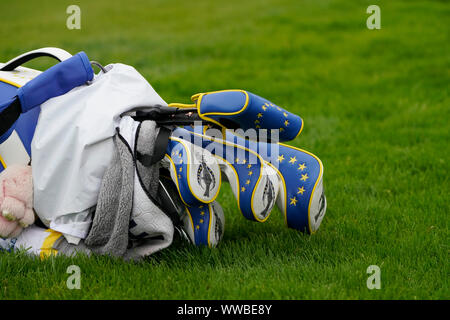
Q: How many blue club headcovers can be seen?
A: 5